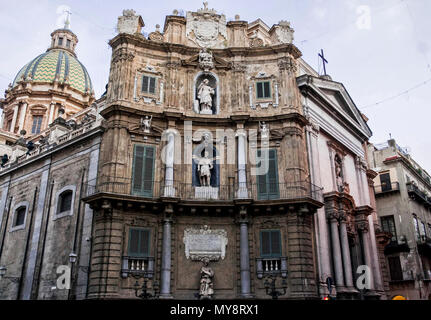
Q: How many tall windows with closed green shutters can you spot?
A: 2